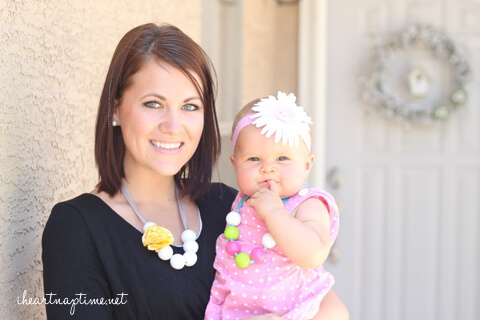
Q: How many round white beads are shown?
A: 8